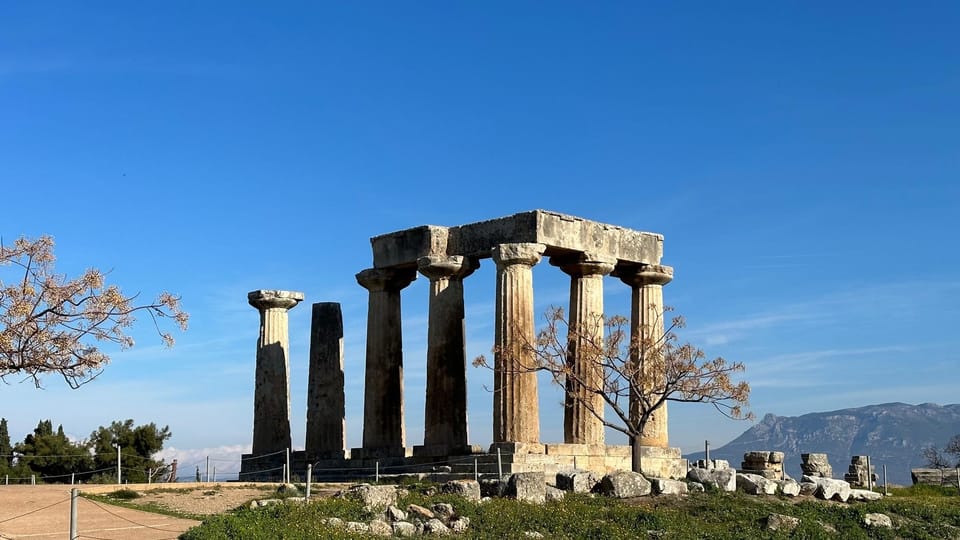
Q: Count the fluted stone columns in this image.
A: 7